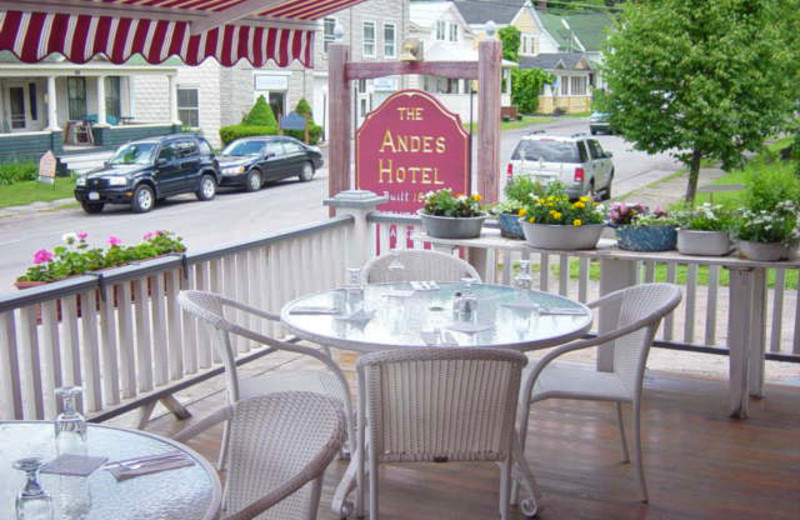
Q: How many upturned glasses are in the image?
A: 6